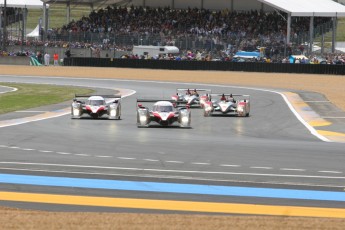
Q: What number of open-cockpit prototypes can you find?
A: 2